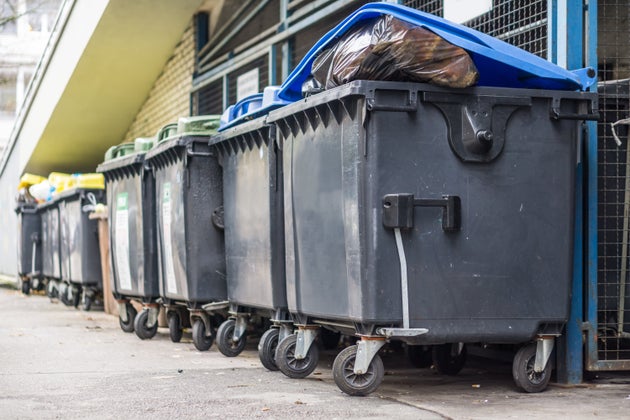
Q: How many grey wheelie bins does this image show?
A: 7